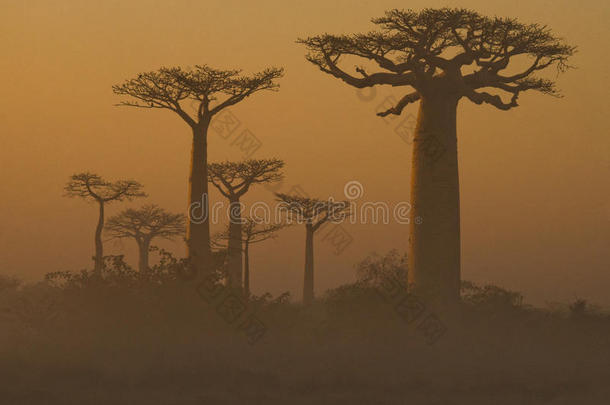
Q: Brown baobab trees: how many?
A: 7